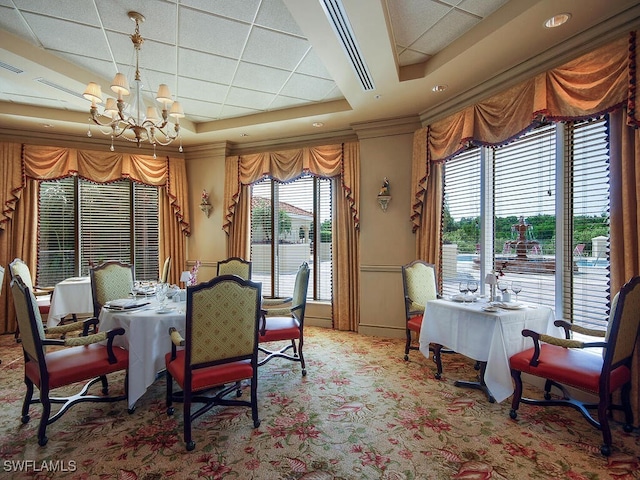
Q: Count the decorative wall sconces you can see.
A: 2